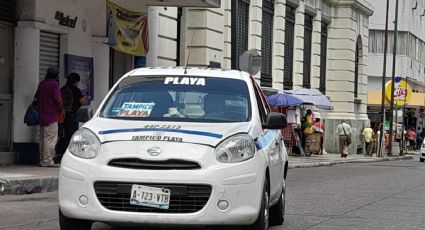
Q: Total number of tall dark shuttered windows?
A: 5